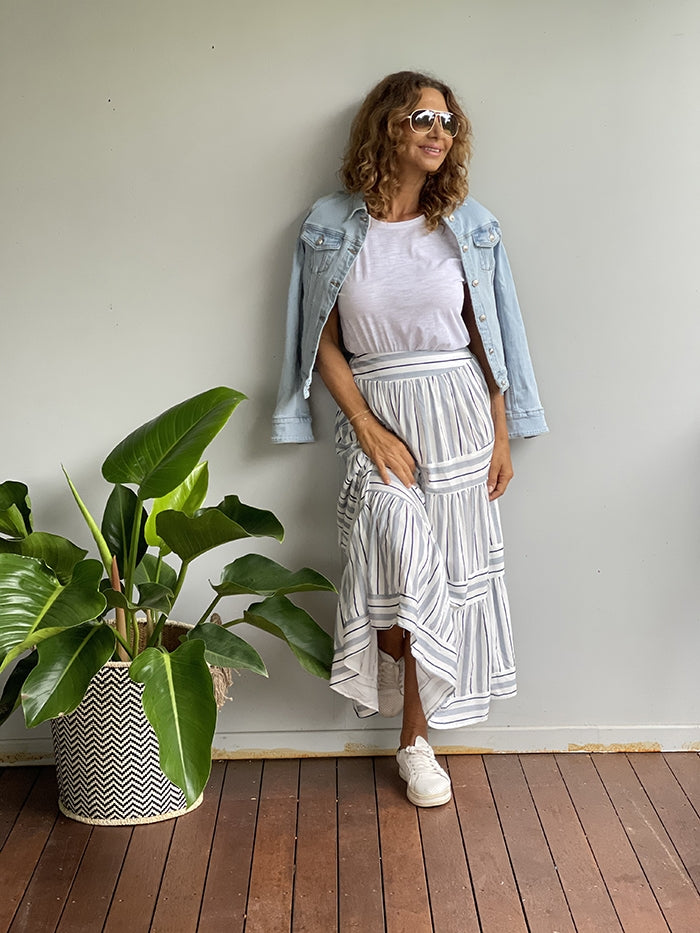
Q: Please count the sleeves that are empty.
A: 2